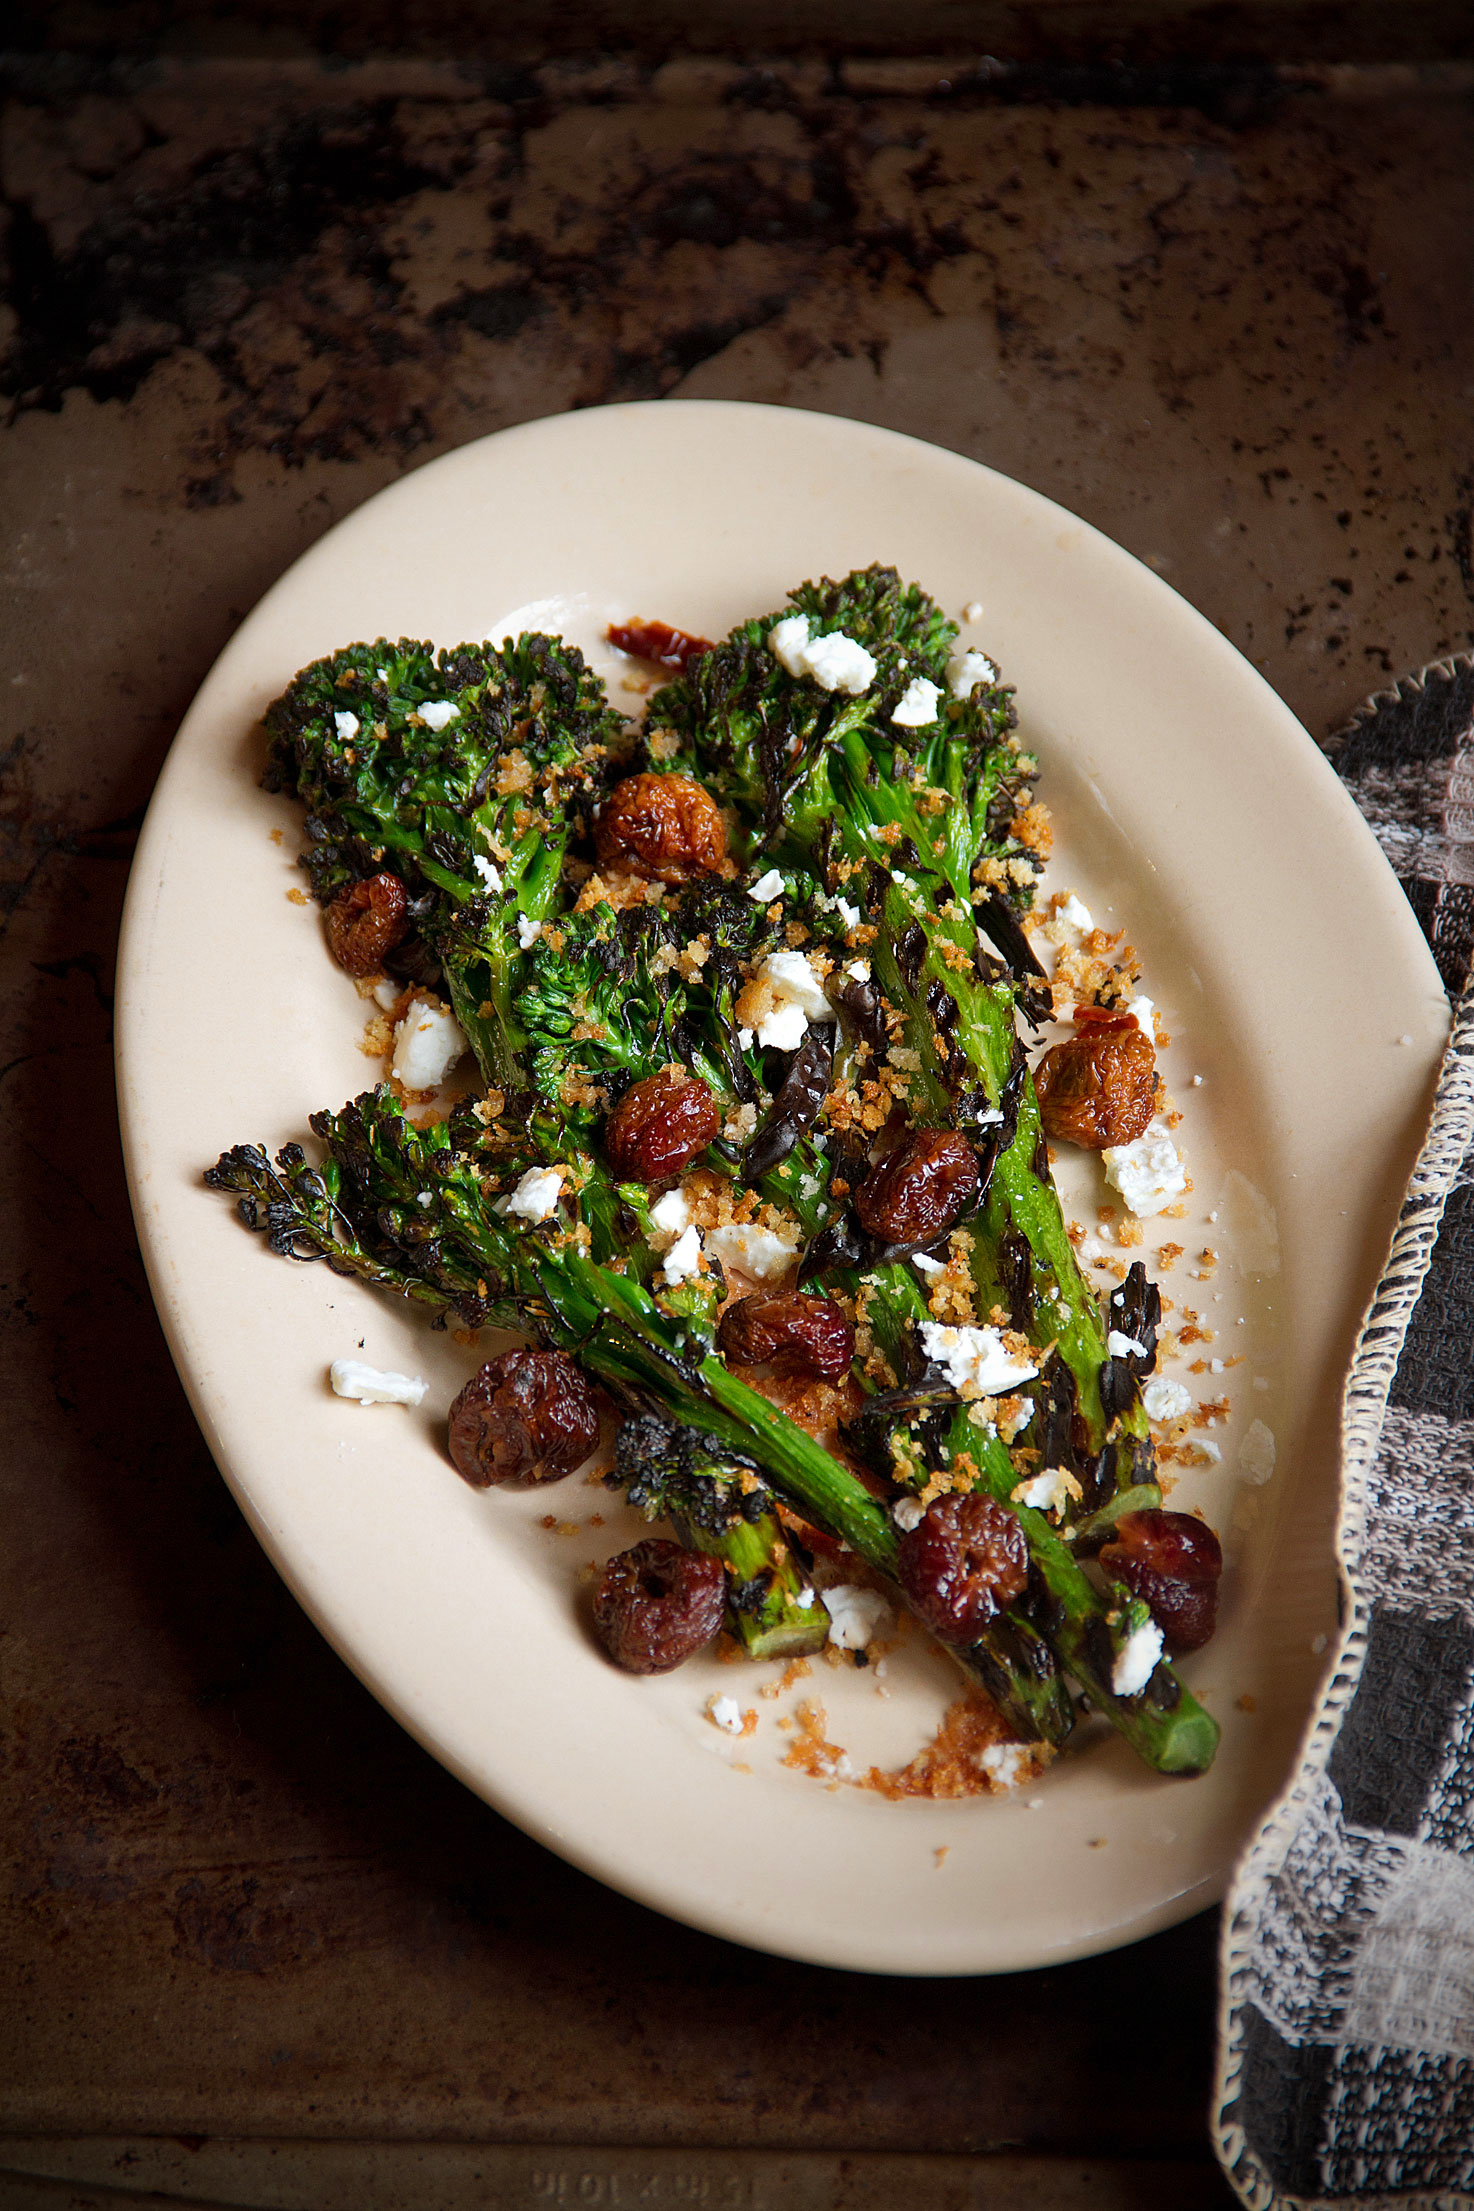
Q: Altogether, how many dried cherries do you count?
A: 10